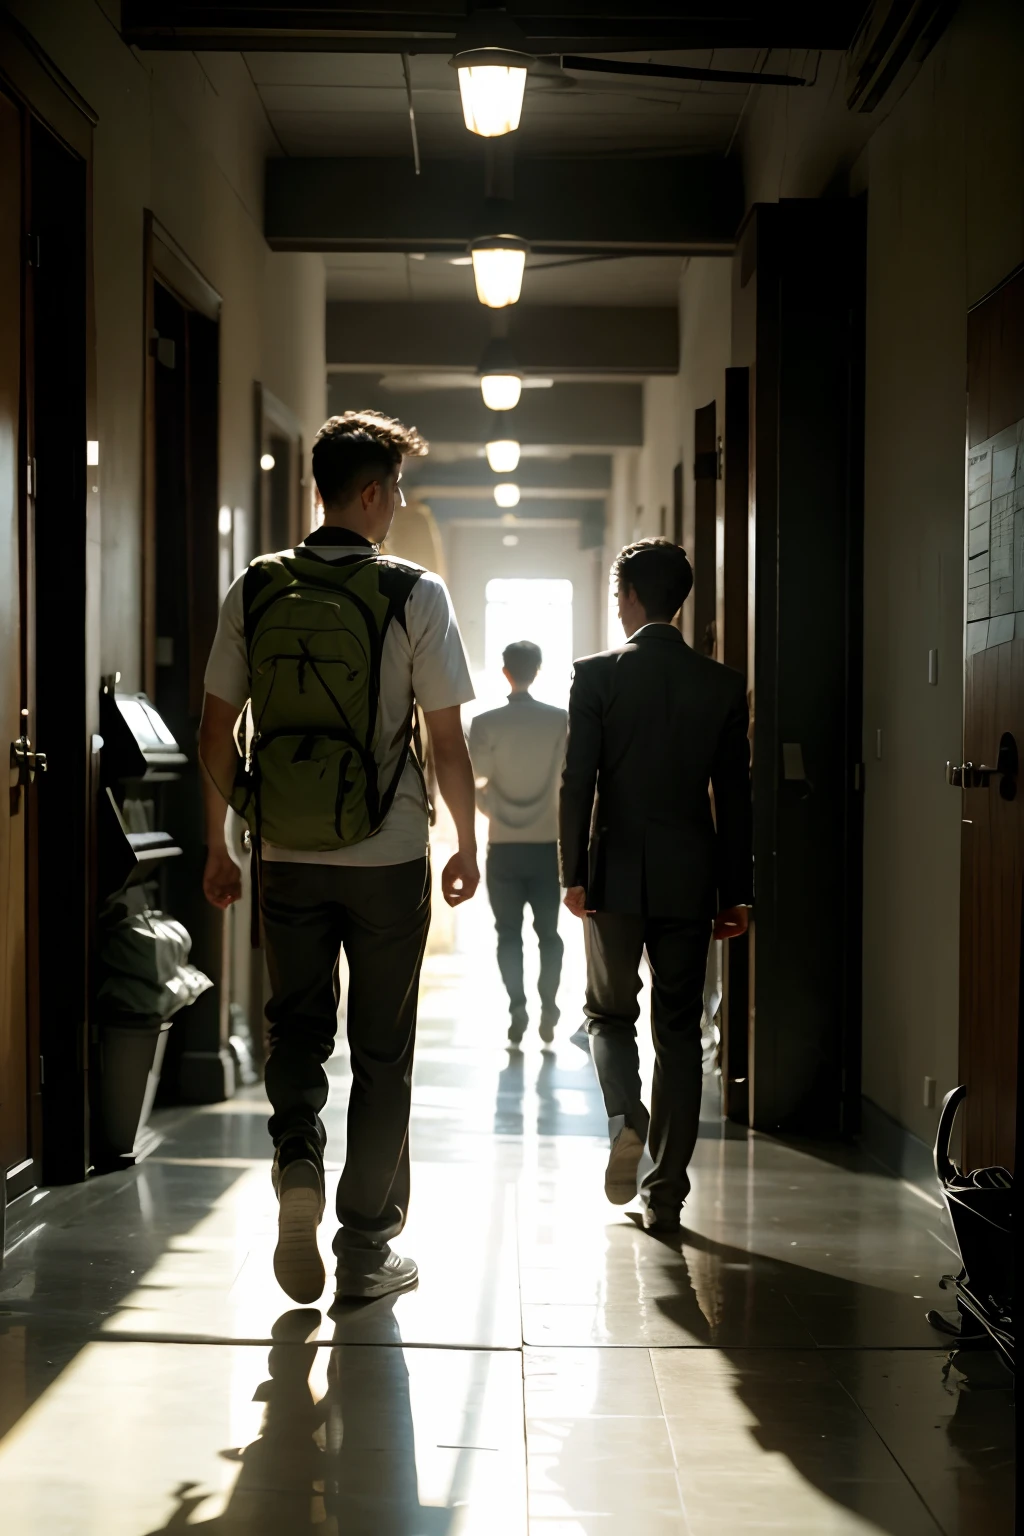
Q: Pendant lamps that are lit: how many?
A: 5